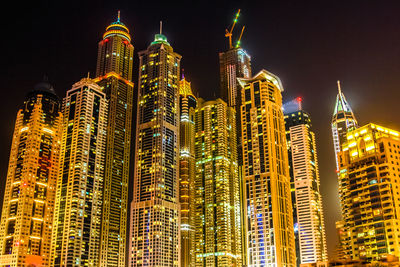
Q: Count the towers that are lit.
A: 11